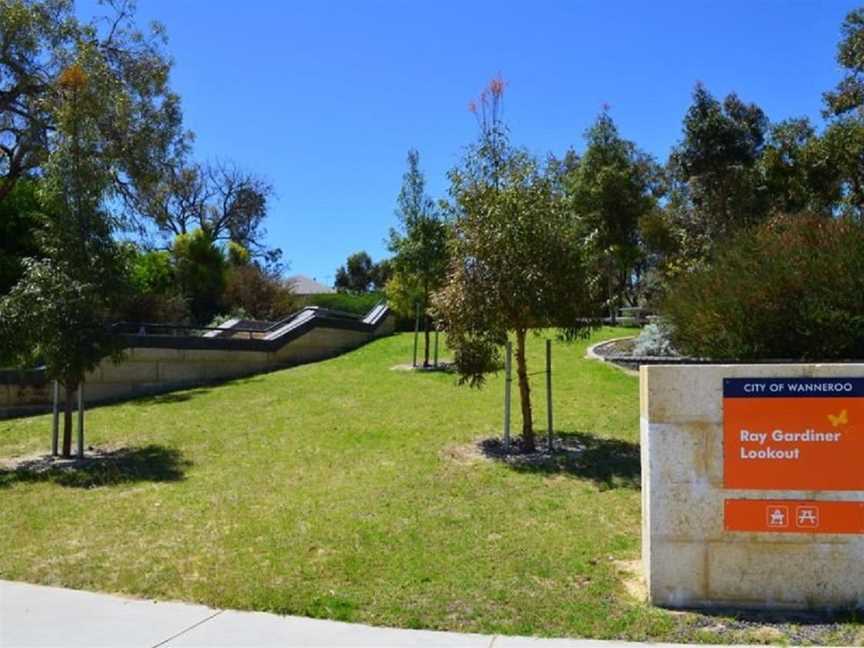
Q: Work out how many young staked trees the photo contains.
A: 3